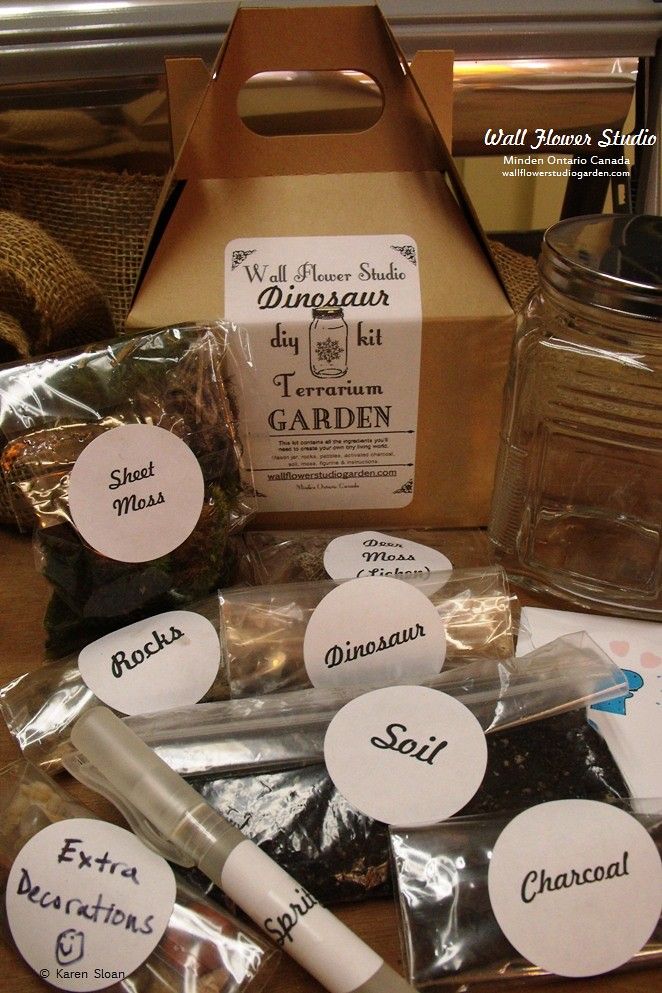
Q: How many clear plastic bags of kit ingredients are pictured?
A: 7